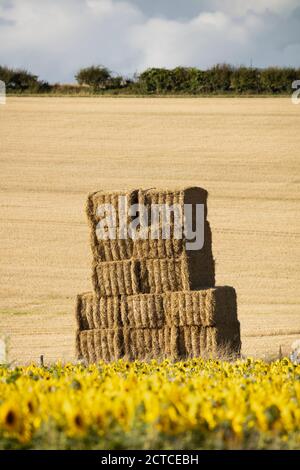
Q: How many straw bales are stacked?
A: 12